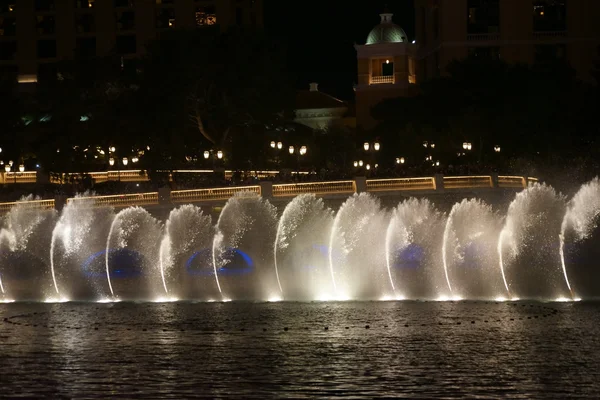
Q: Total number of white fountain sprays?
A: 11